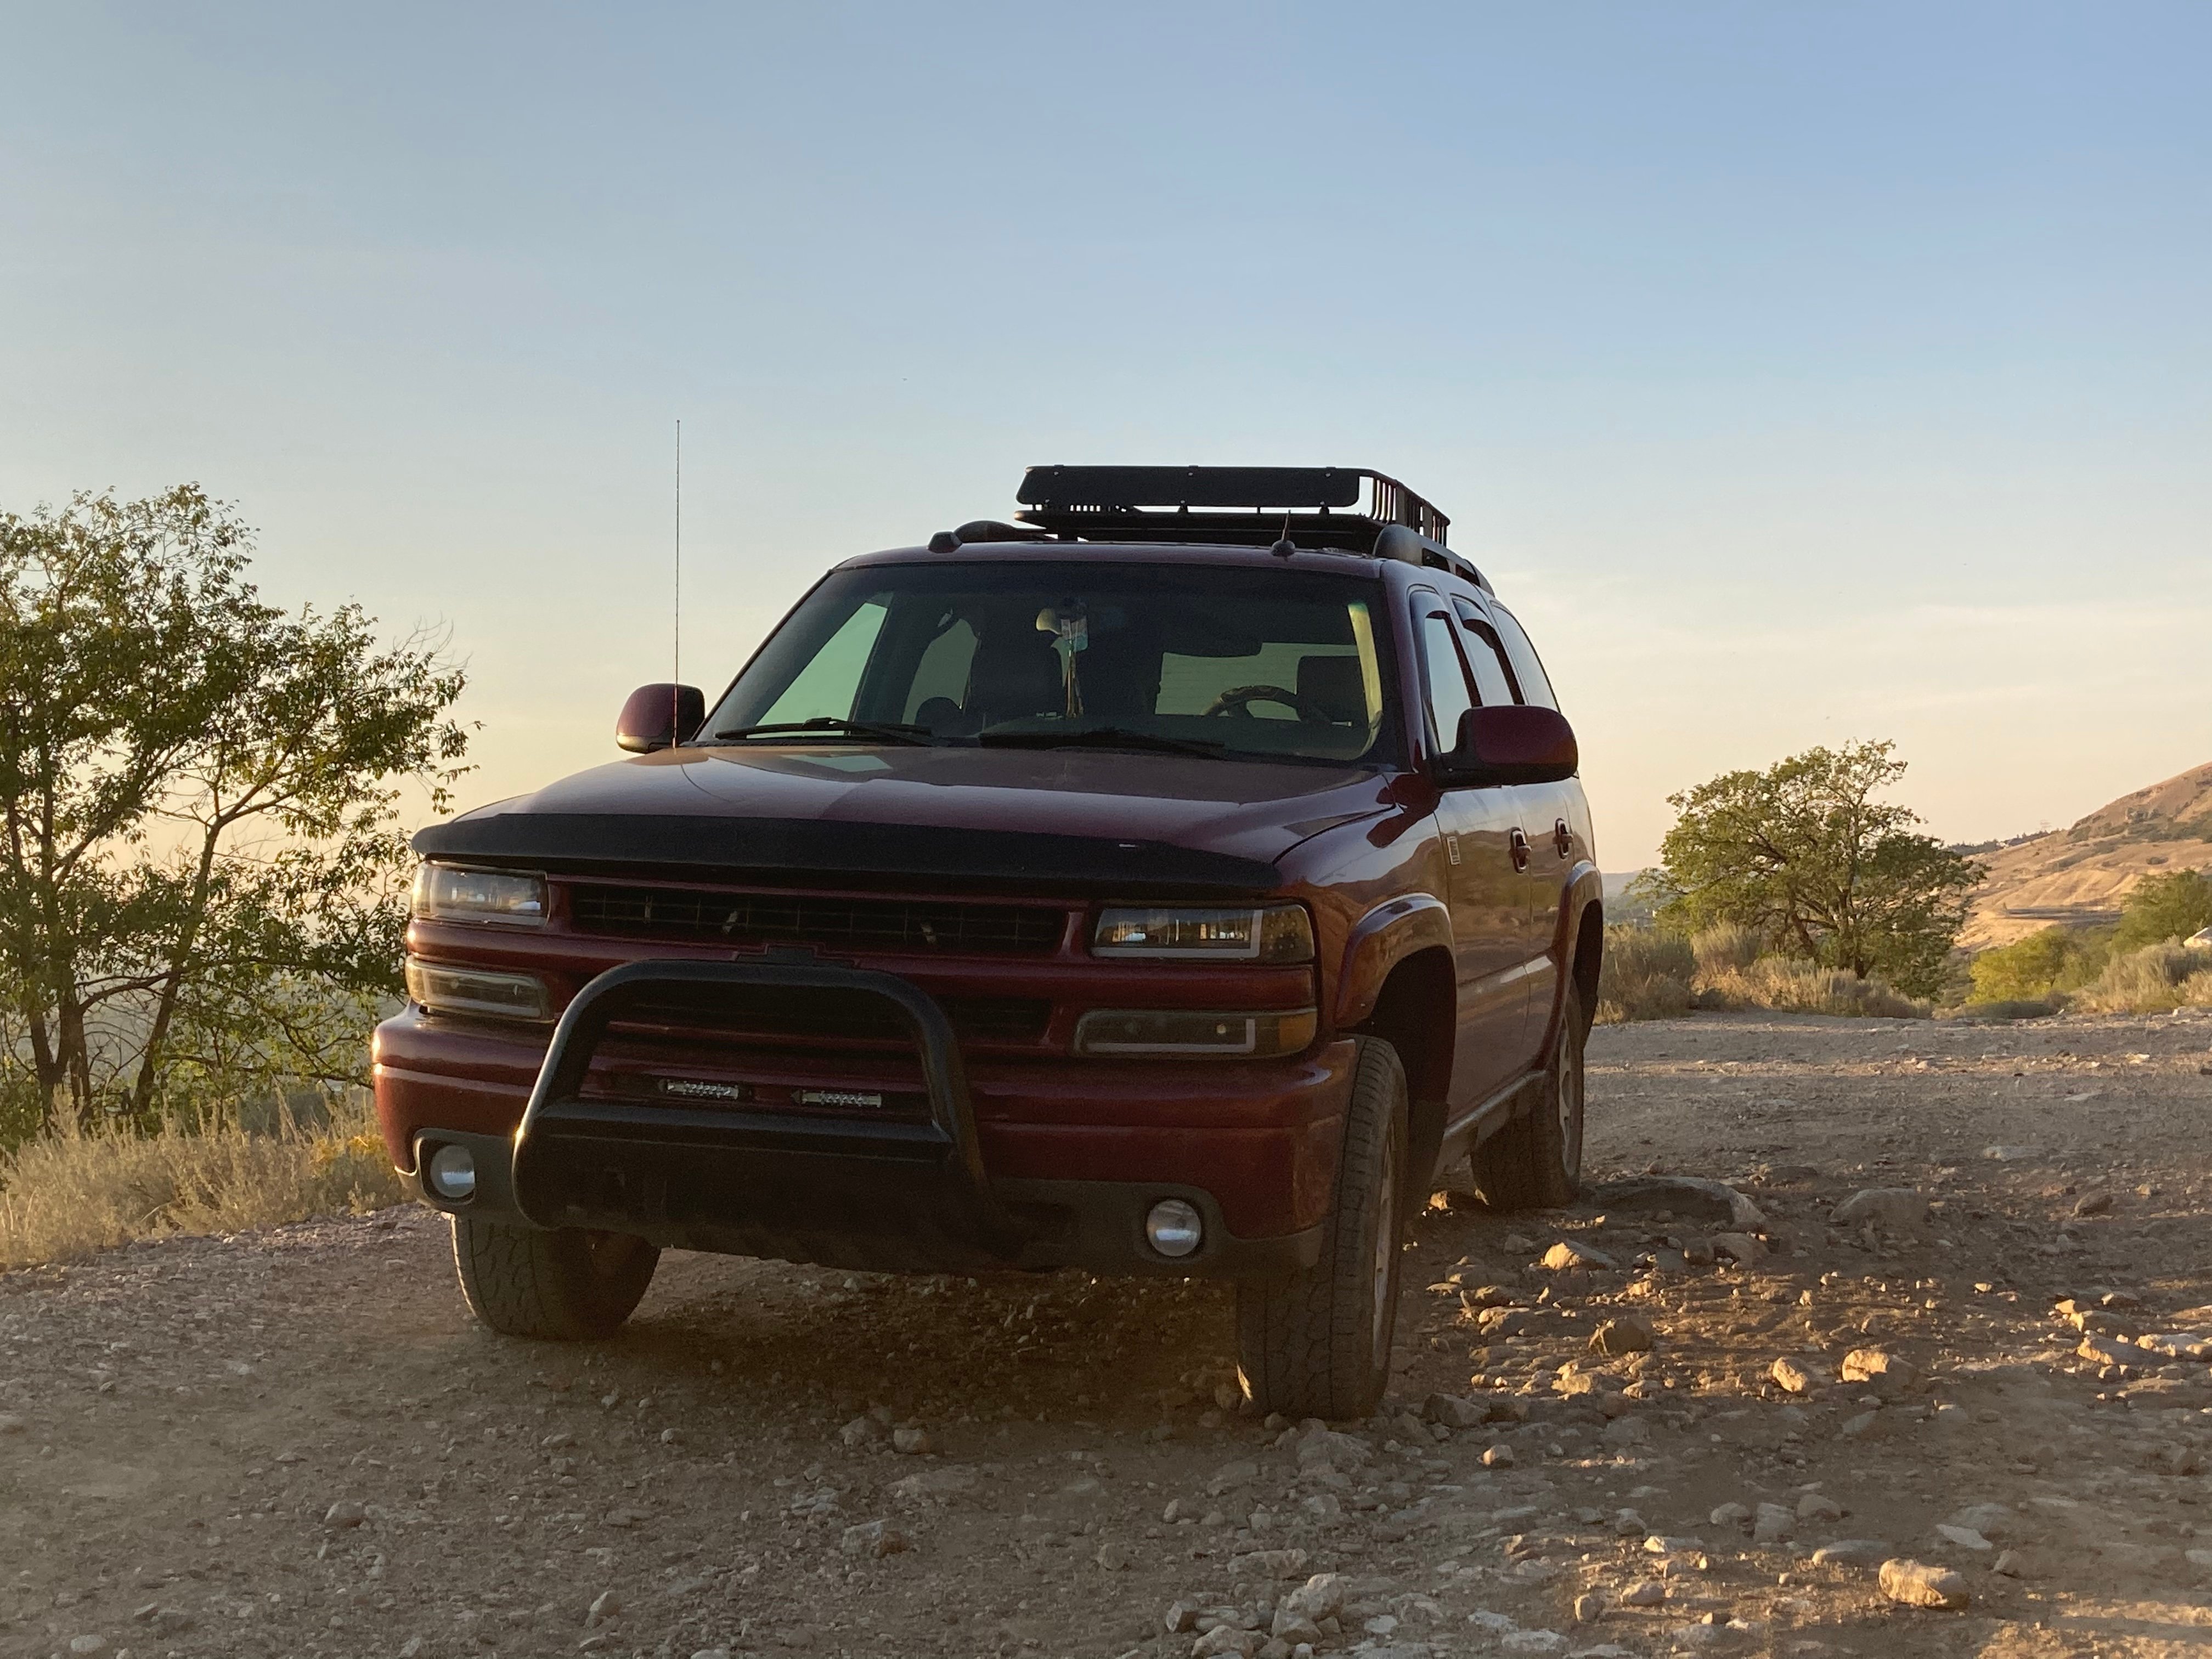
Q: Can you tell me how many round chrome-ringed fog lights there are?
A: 2